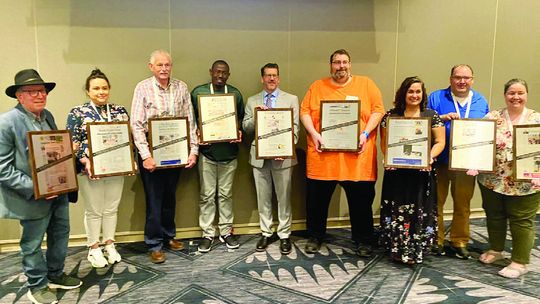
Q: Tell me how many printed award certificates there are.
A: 9